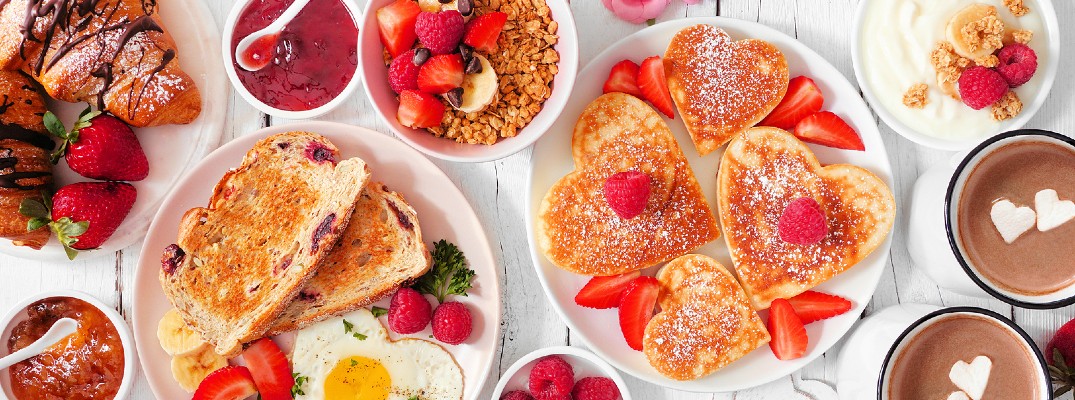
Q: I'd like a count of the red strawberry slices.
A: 14